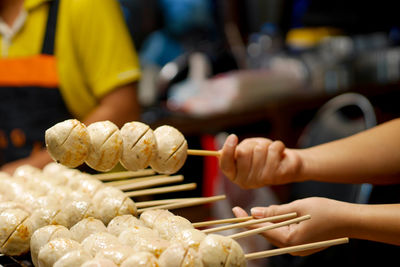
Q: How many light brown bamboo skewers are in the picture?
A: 11